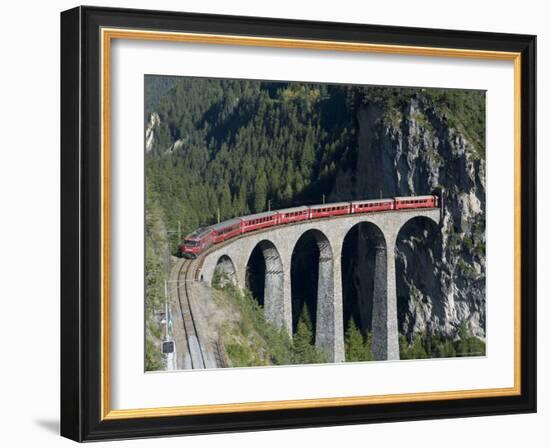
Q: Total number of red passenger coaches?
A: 6